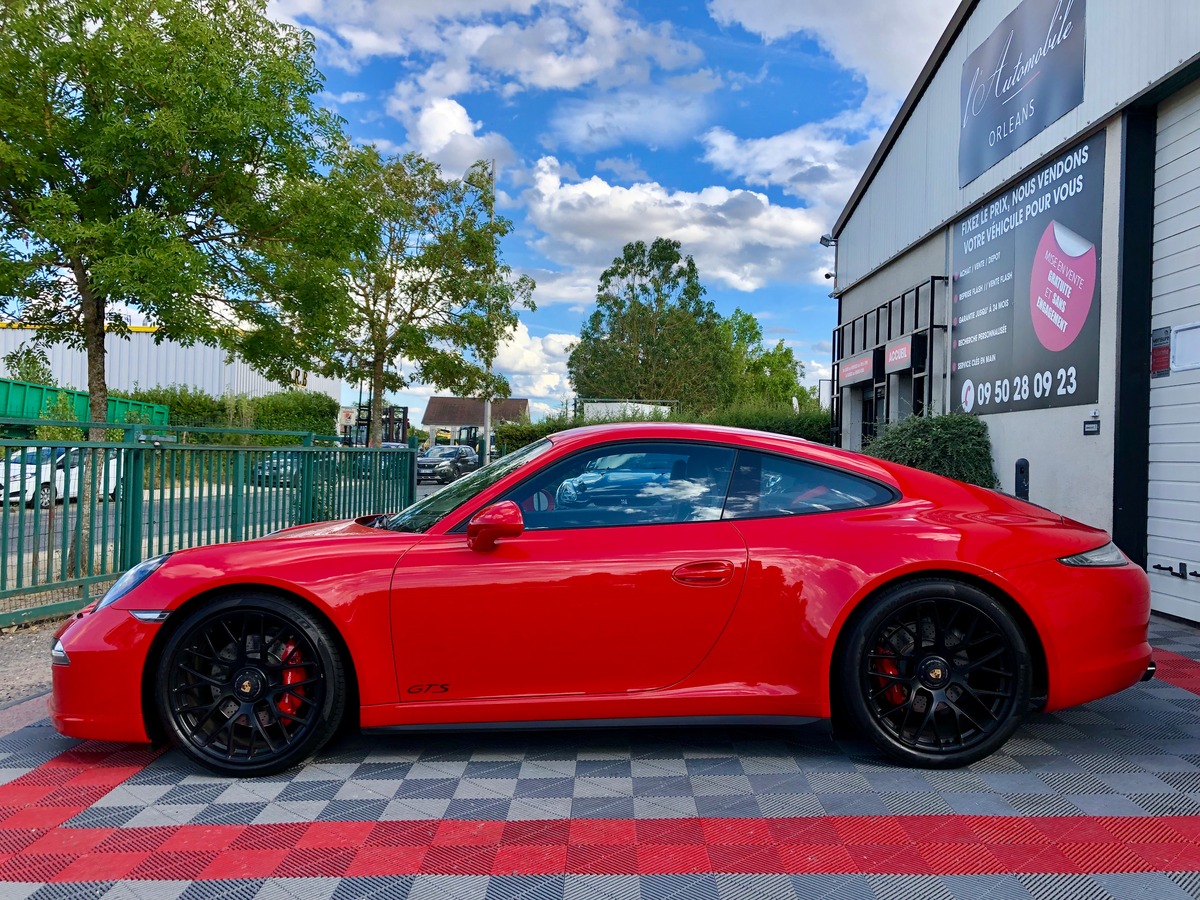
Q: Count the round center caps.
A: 2